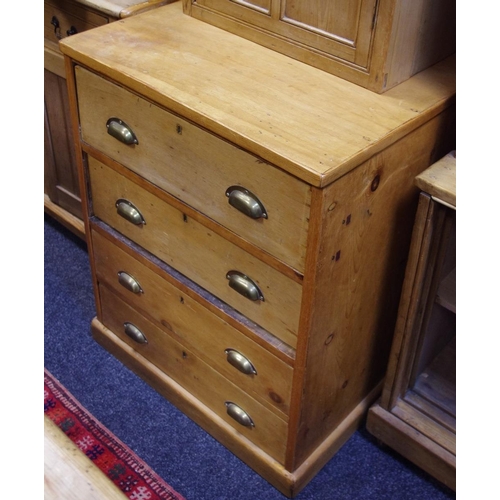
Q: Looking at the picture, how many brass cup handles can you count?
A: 8